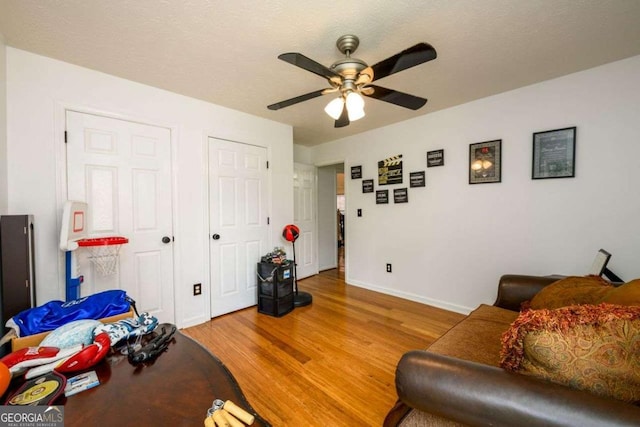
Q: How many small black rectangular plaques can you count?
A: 6